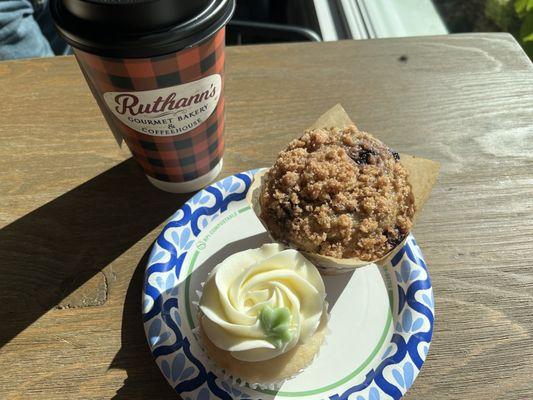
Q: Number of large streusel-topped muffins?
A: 1